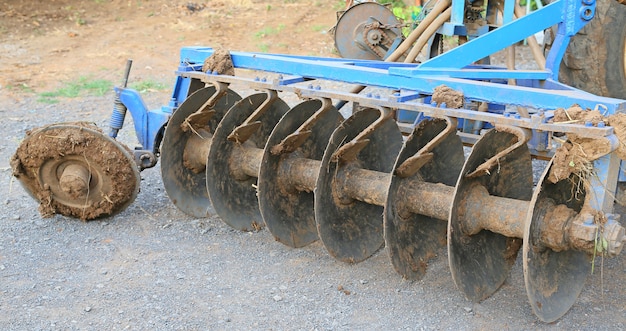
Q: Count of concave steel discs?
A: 7